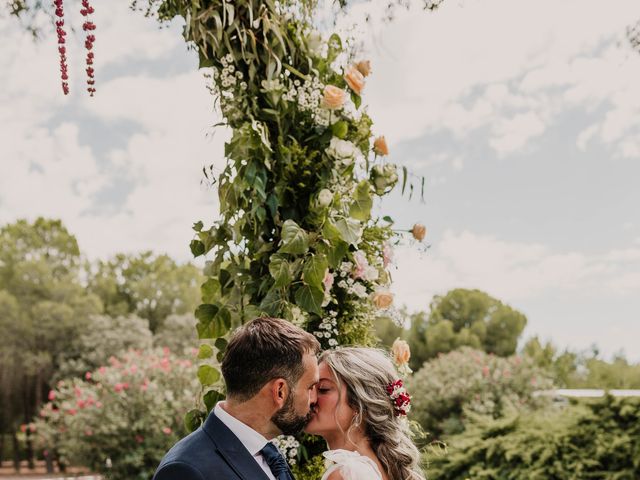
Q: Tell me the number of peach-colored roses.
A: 7